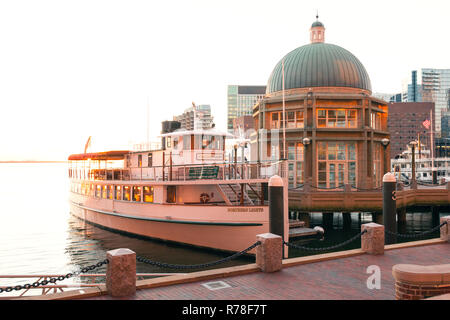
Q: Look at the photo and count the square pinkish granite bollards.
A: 4